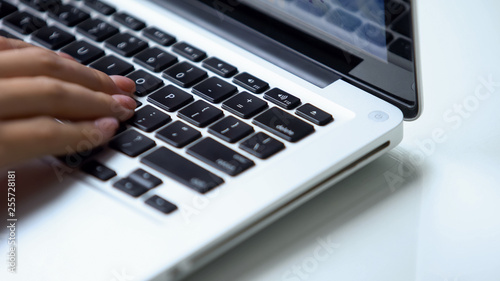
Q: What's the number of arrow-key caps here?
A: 4